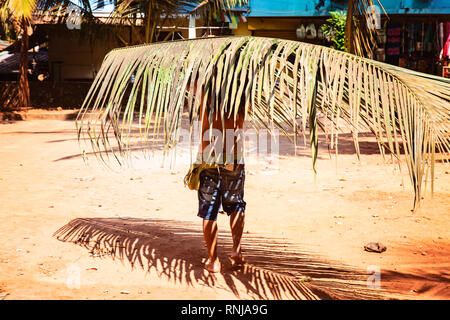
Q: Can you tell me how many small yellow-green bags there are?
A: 1